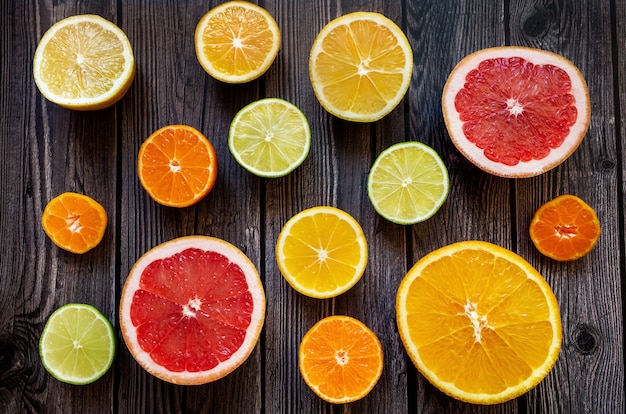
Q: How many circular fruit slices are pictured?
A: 14